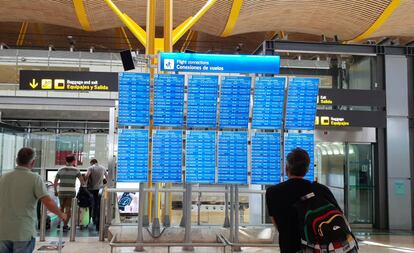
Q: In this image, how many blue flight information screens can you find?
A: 12